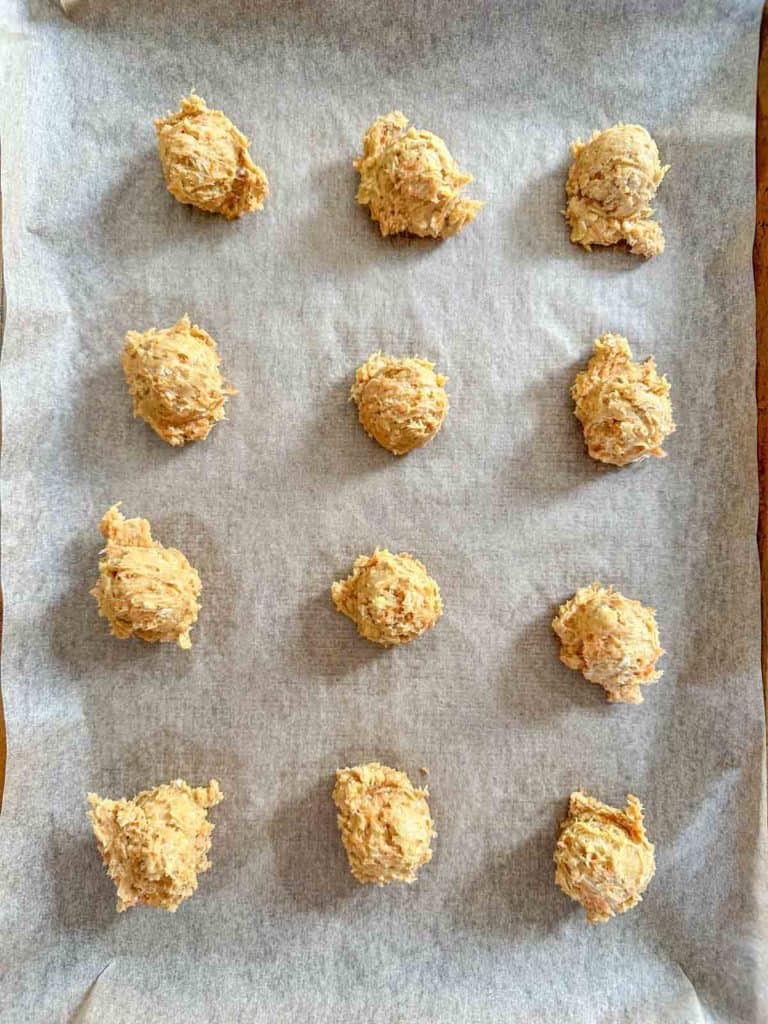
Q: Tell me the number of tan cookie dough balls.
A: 12